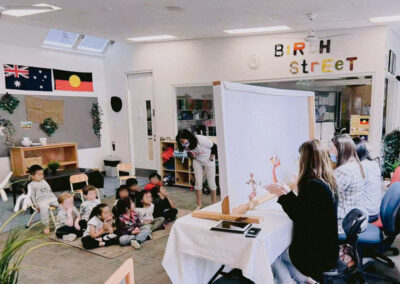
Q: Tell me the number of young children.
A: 10